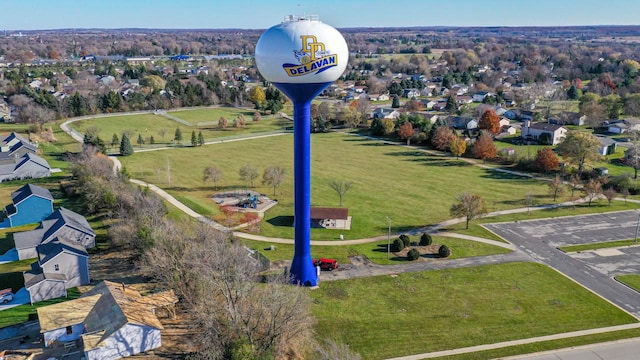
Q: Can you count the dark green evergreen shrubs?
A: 5